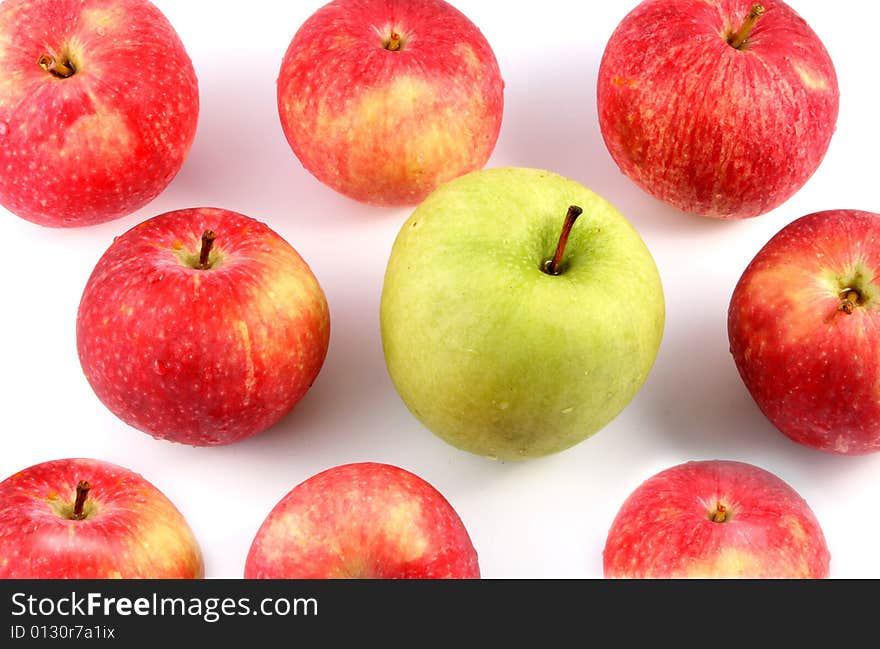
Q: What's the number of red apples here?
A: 8